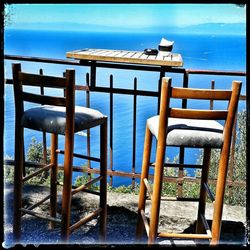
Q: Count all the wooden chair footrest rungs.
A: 14